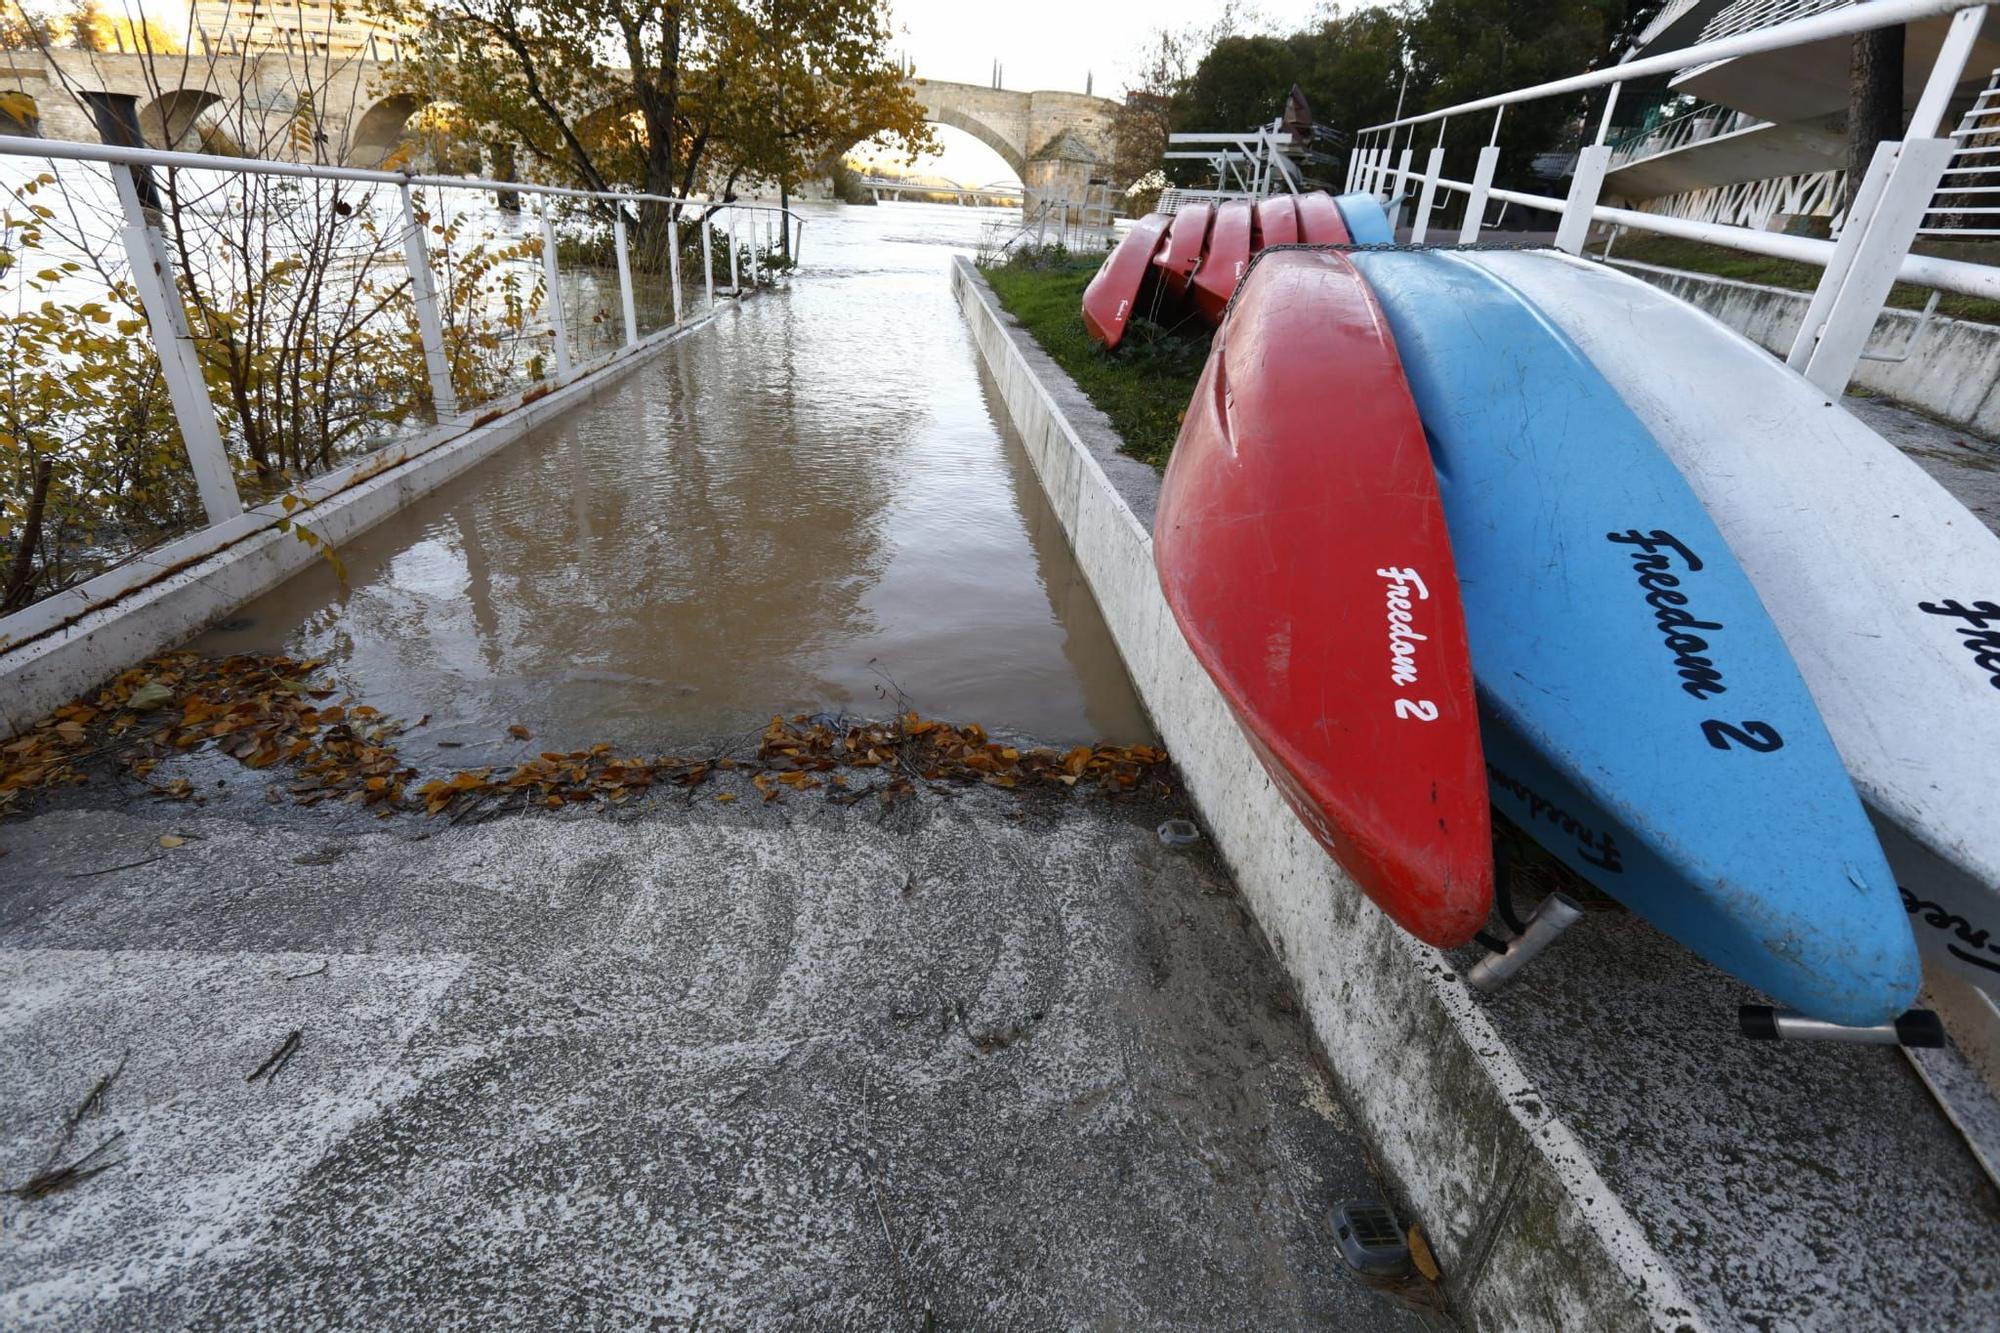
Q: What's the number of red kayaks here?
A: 6